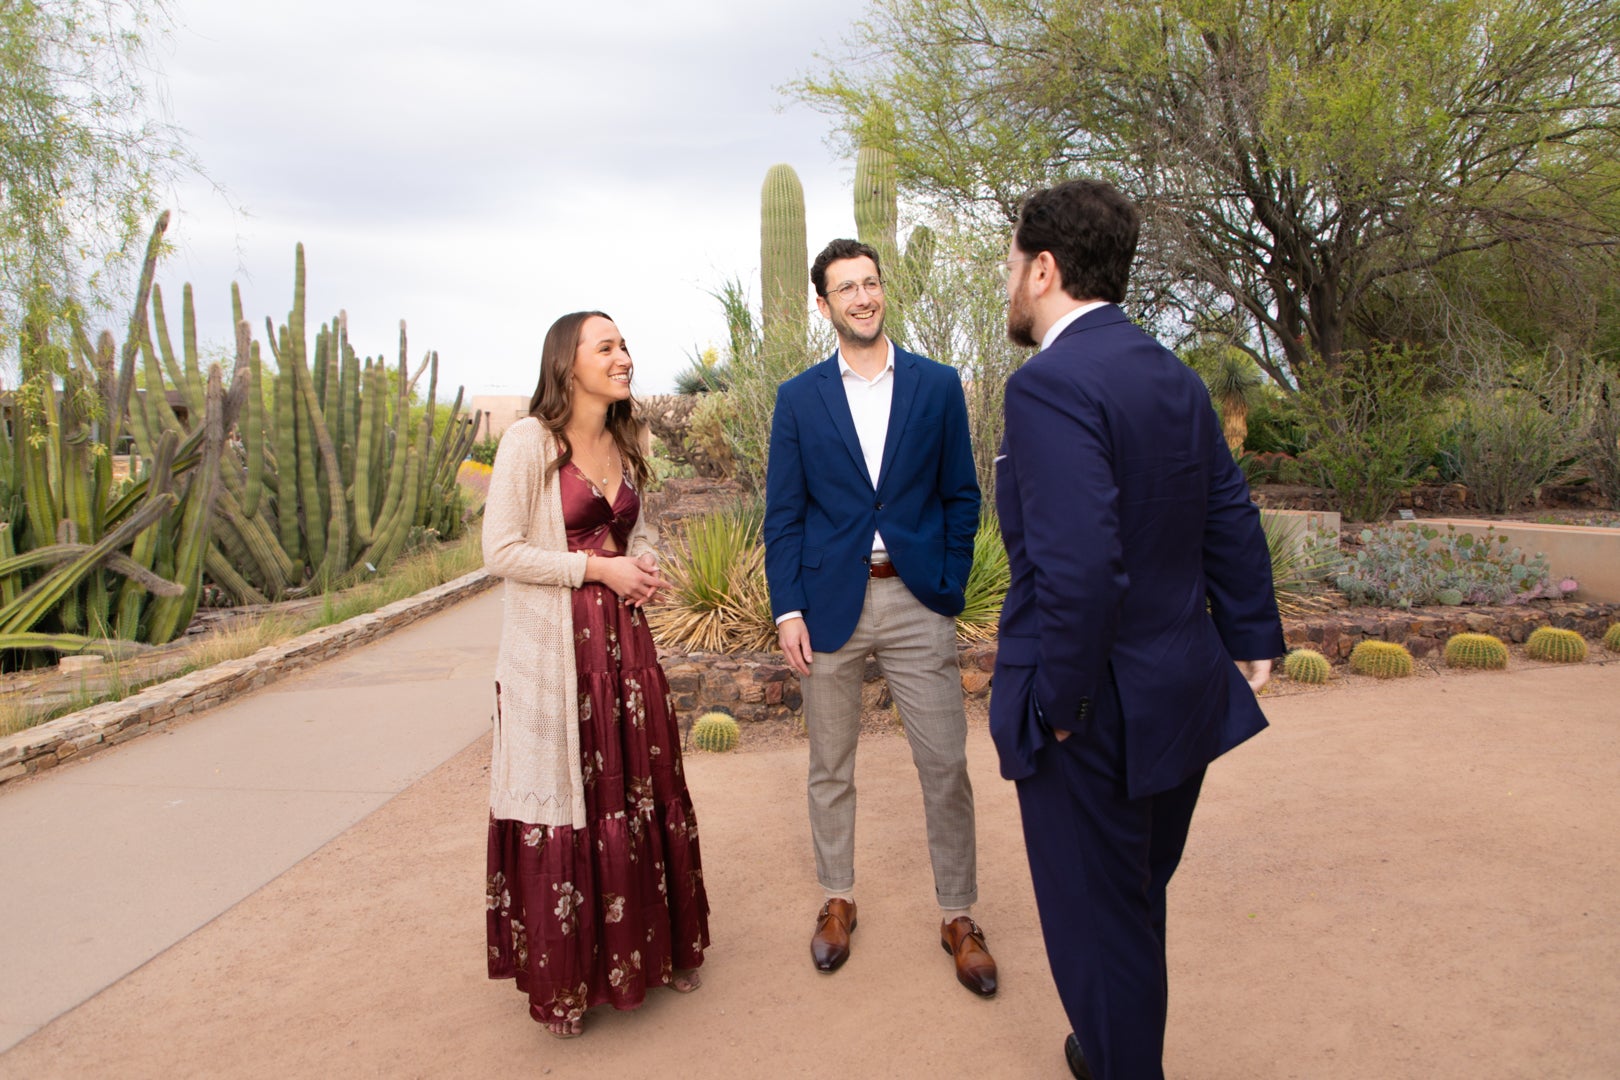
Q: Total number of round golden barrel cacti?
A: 6